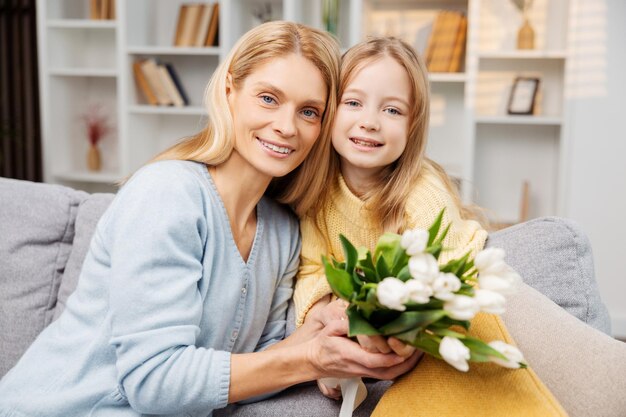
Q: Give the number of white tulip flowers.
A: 11